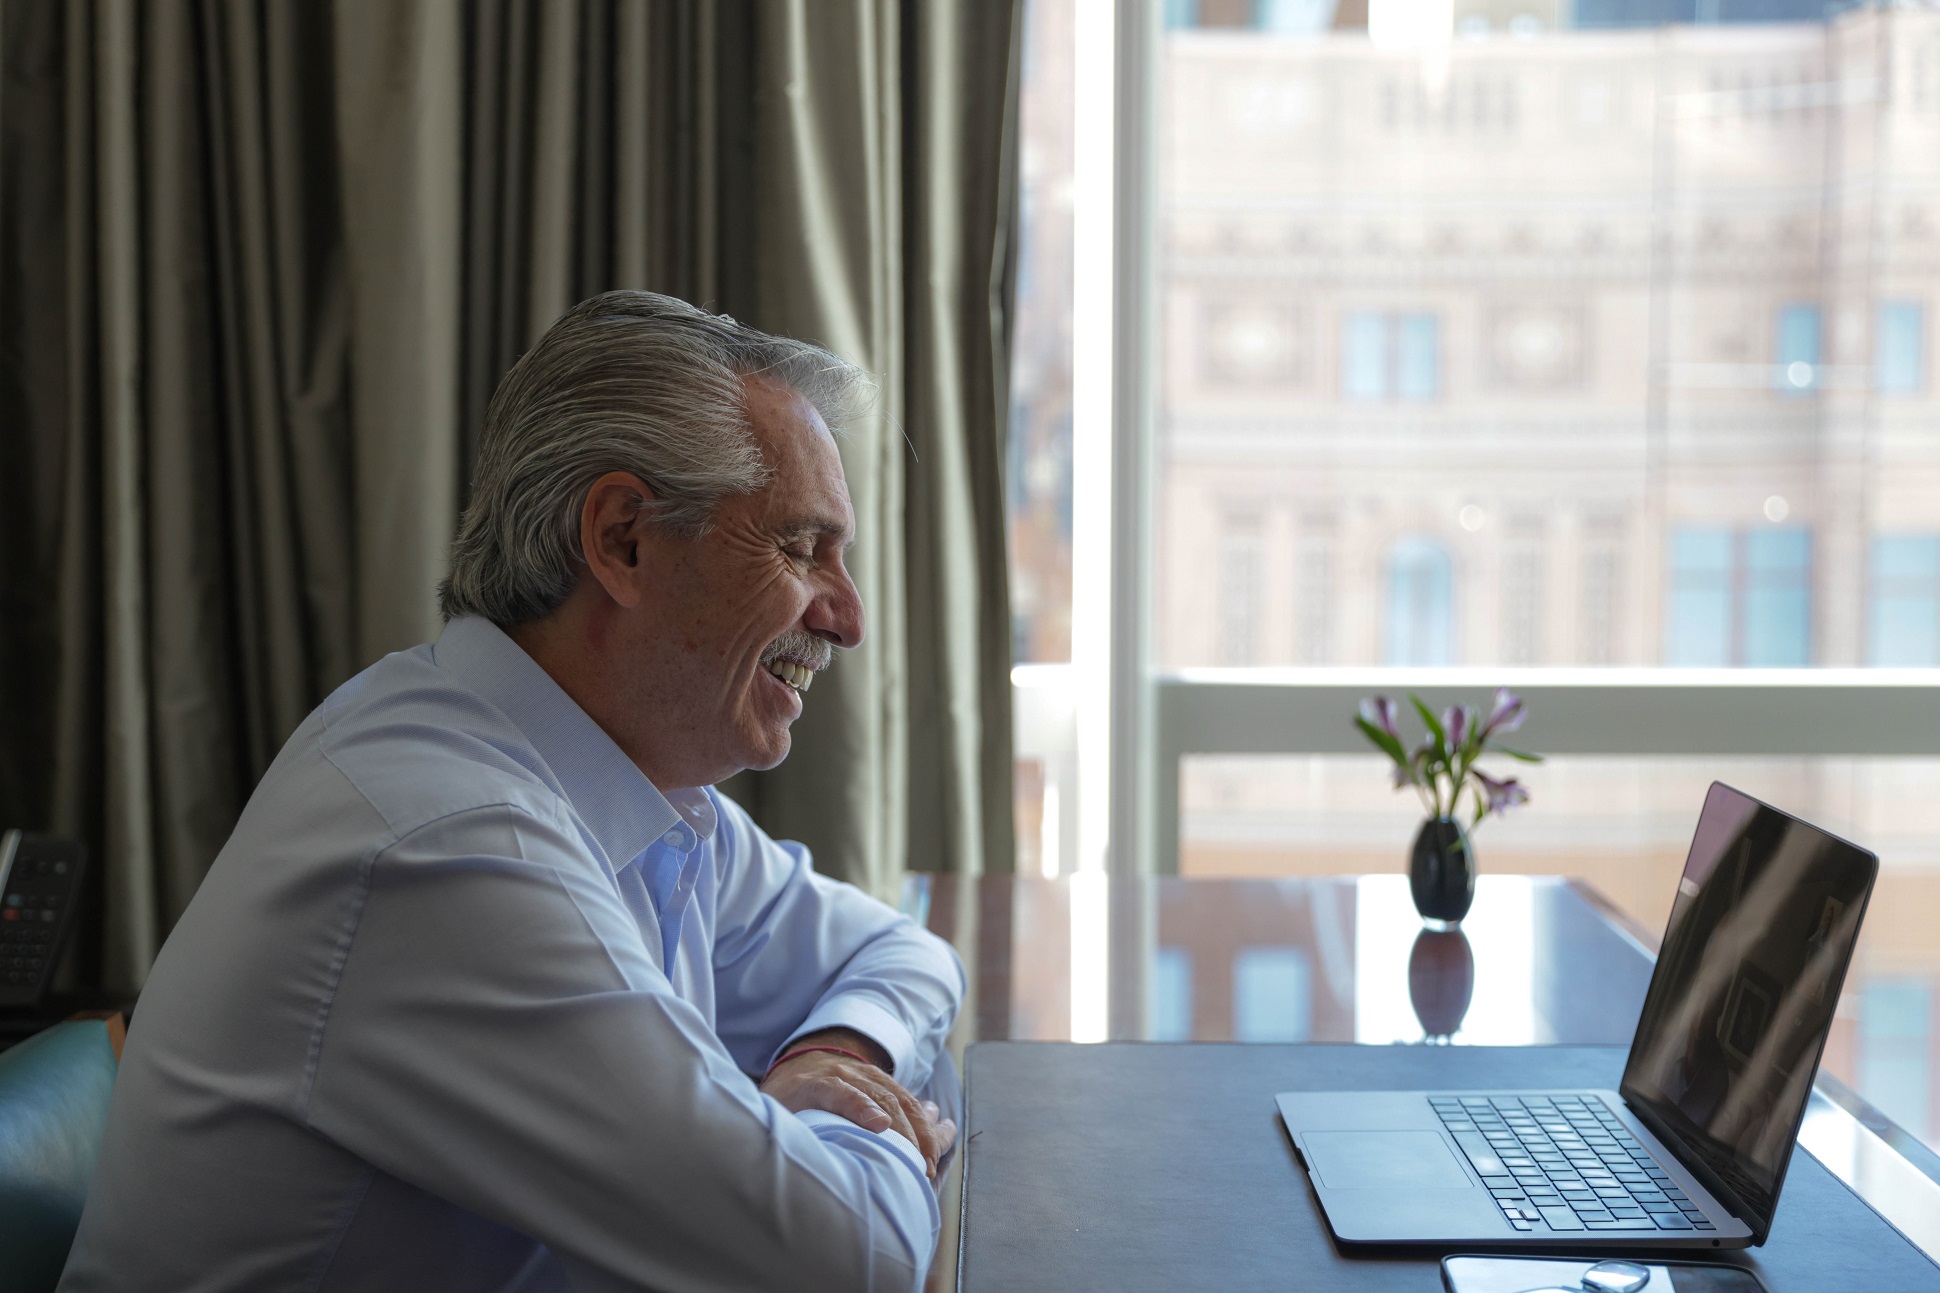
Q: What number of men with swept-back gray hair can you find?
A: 1